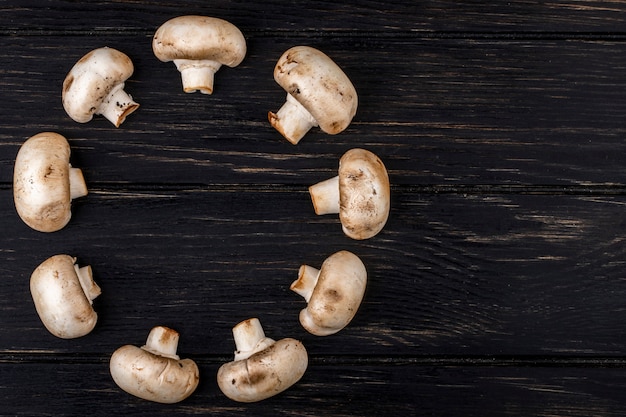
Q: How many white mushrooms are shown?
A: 9